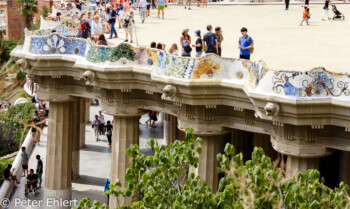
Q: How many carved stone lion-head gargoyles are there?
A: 4